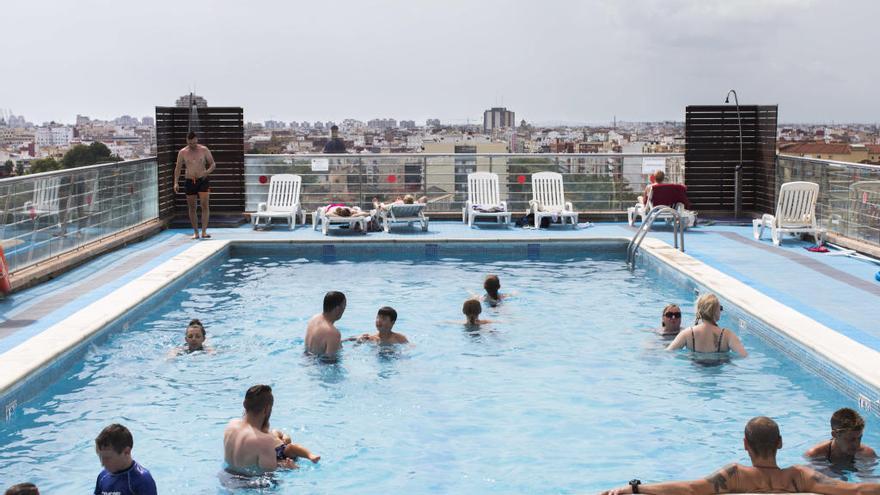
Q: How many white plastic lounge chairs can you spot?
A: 7